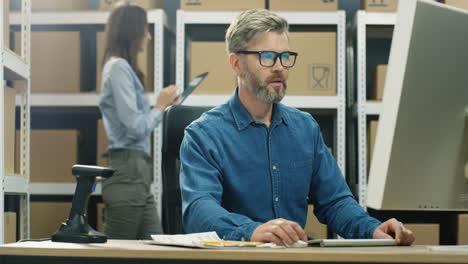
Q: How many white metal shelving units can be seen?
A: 4